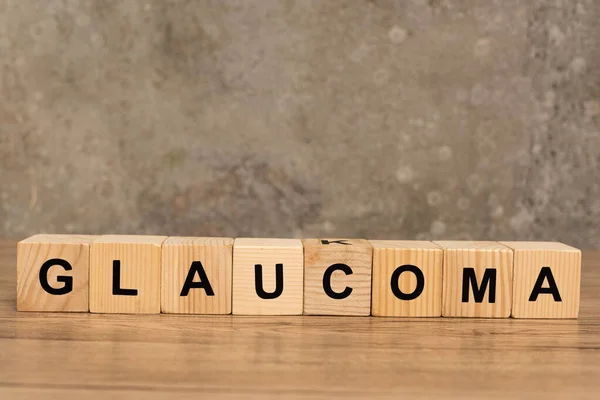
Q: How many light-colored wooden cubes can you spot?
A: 8